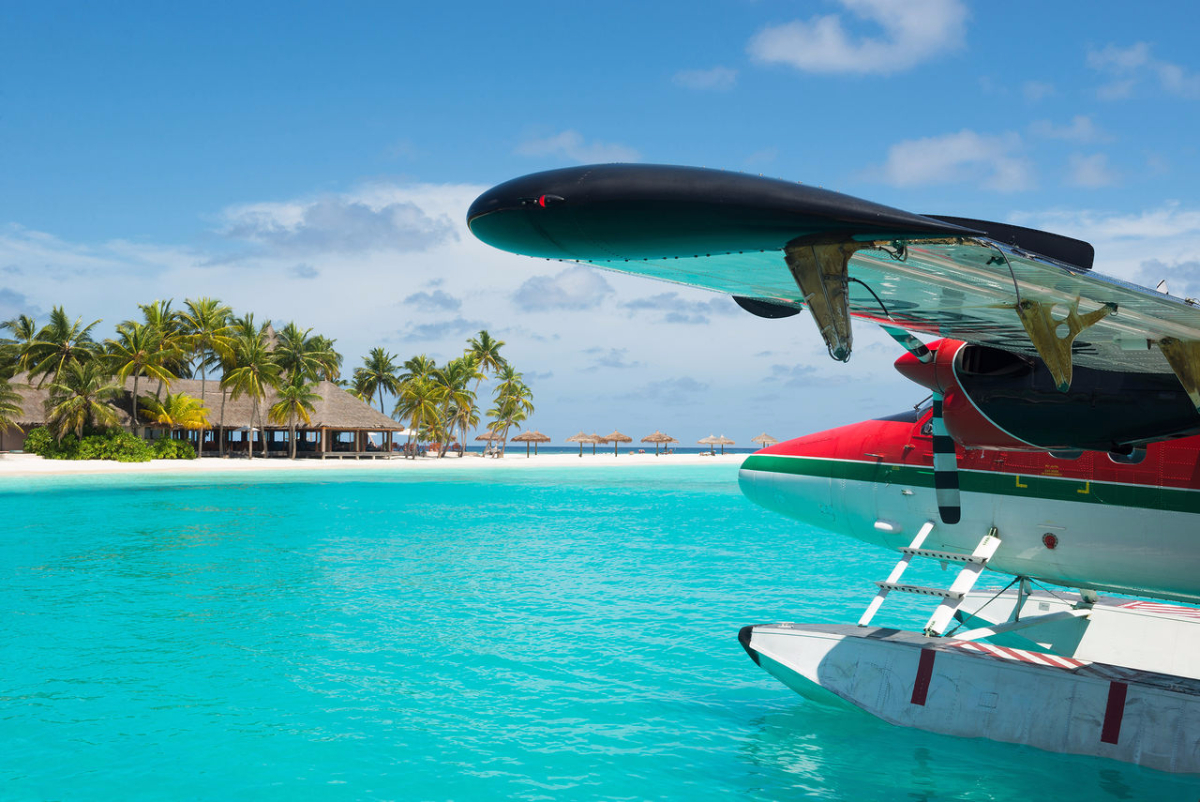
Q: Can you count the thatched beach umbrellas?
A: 12